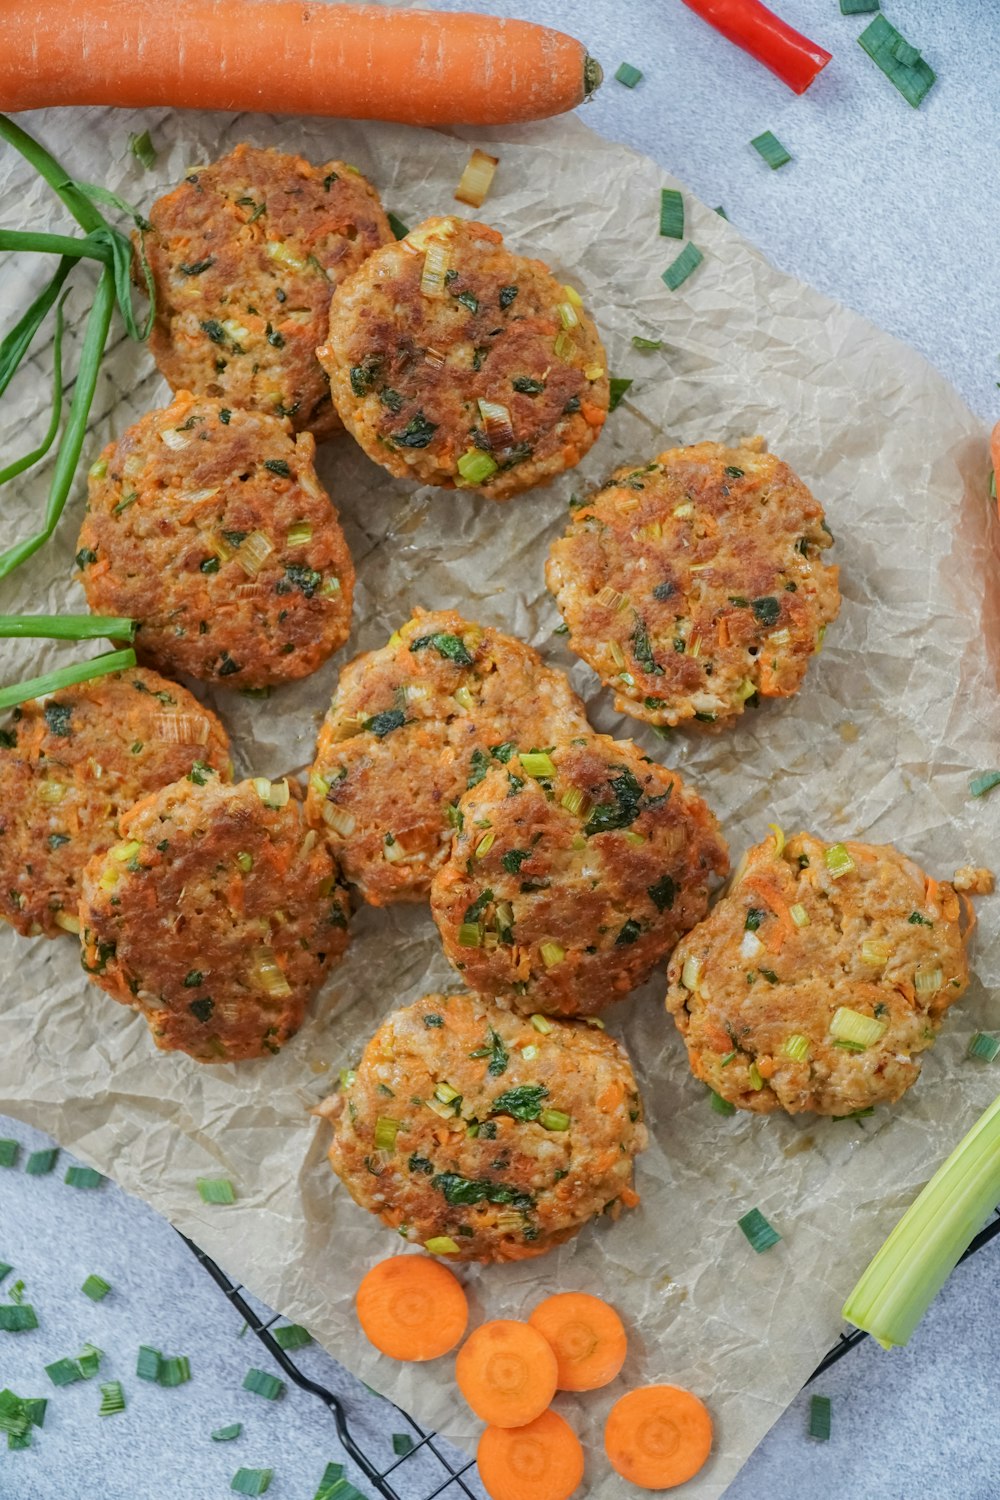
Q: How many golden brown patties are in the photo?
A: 10